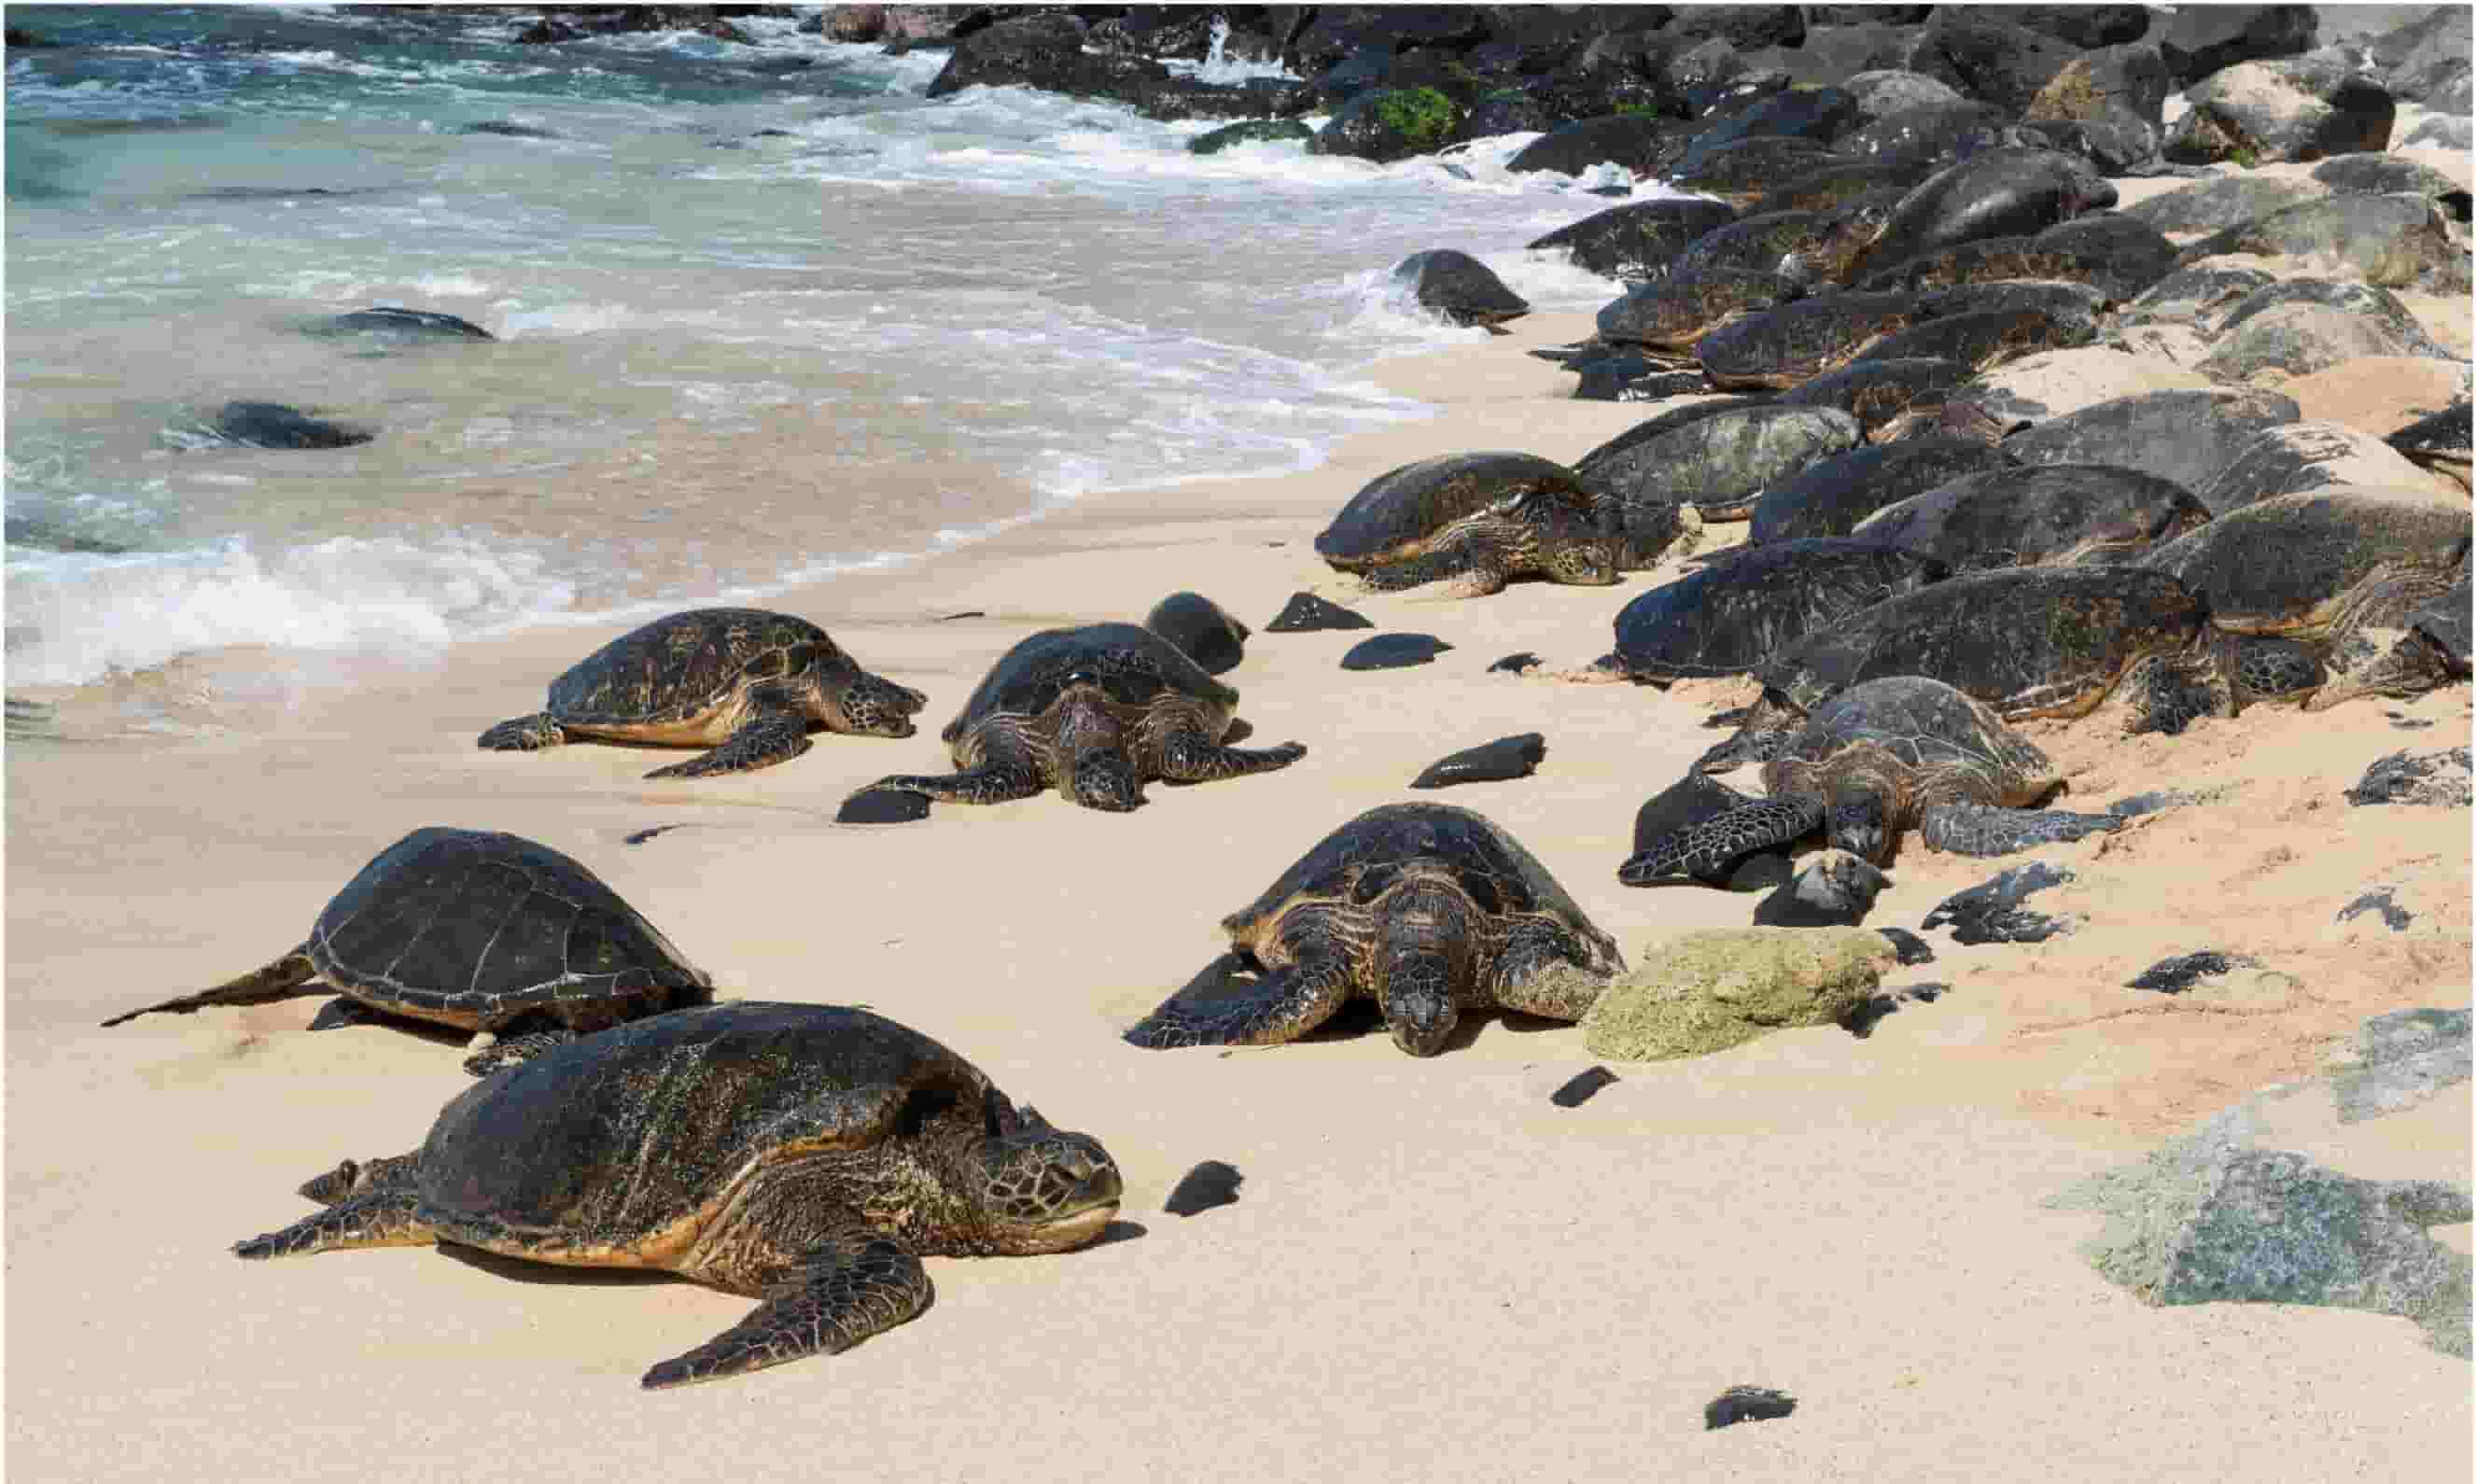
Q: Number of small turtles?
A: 0